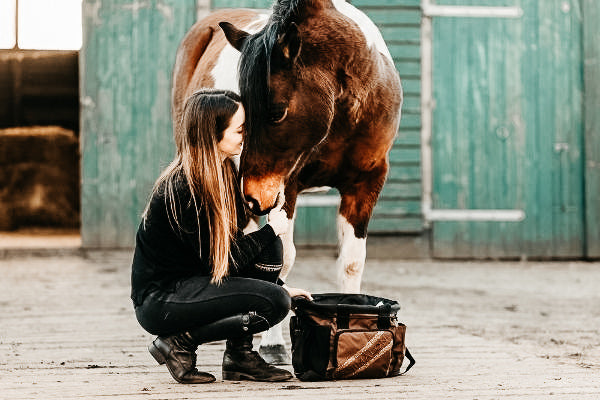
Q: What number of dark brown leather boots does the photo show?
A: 2